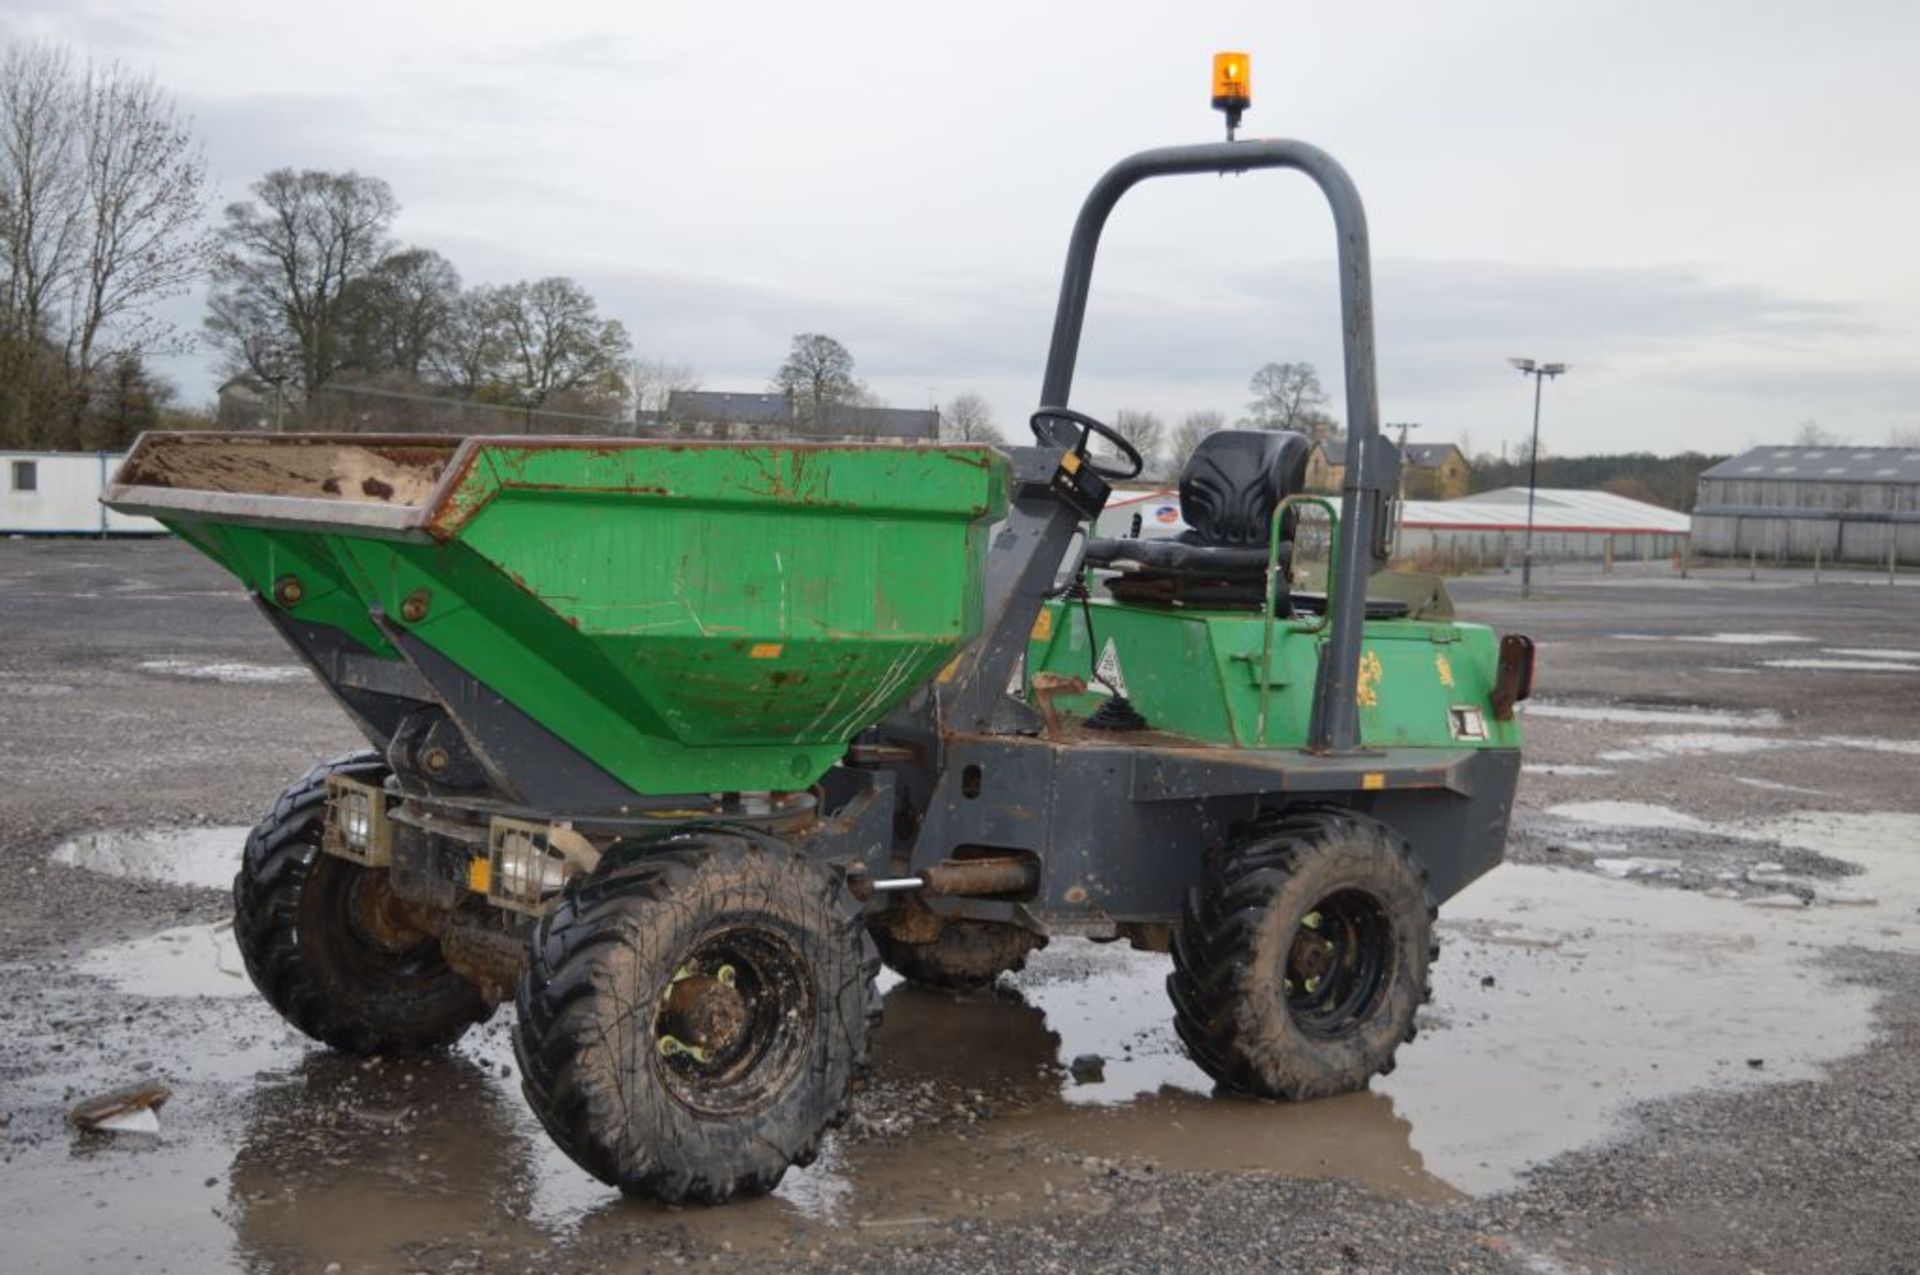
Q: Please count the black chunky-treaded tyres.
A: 4